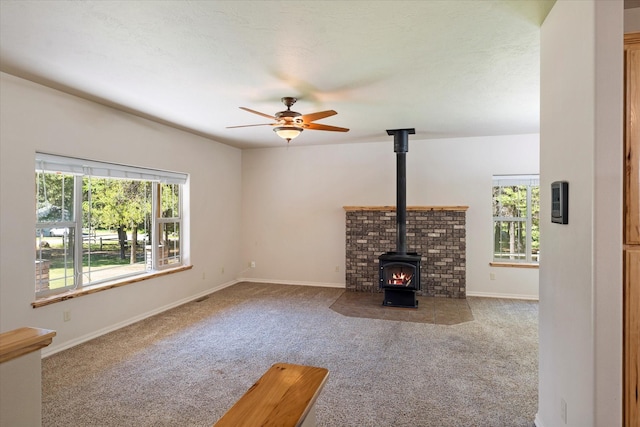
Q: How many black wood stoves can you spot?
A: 1